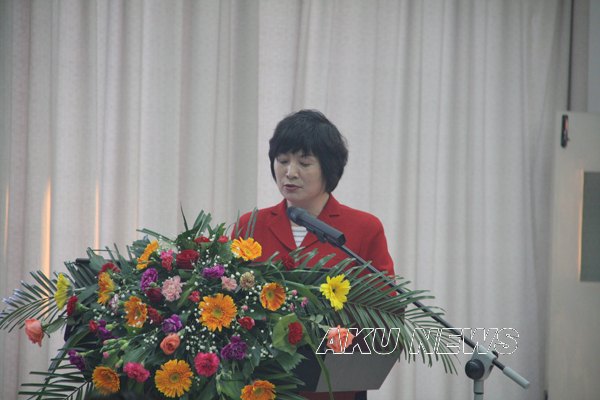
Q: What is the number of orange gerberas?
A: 9